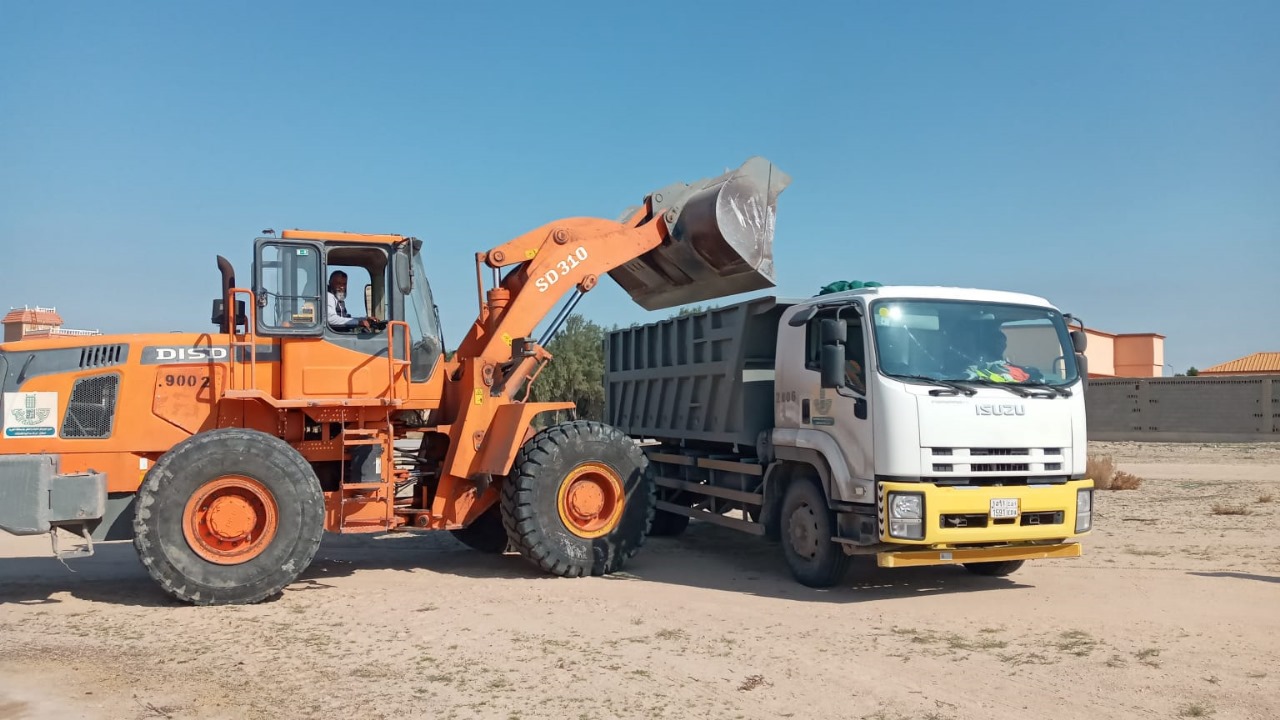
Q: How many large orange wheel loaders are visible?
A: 1